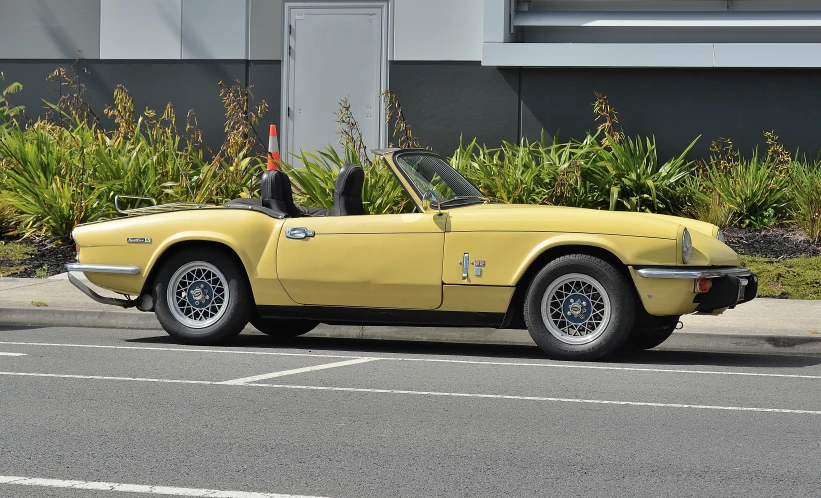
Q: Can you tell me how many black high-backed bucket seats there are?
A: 2